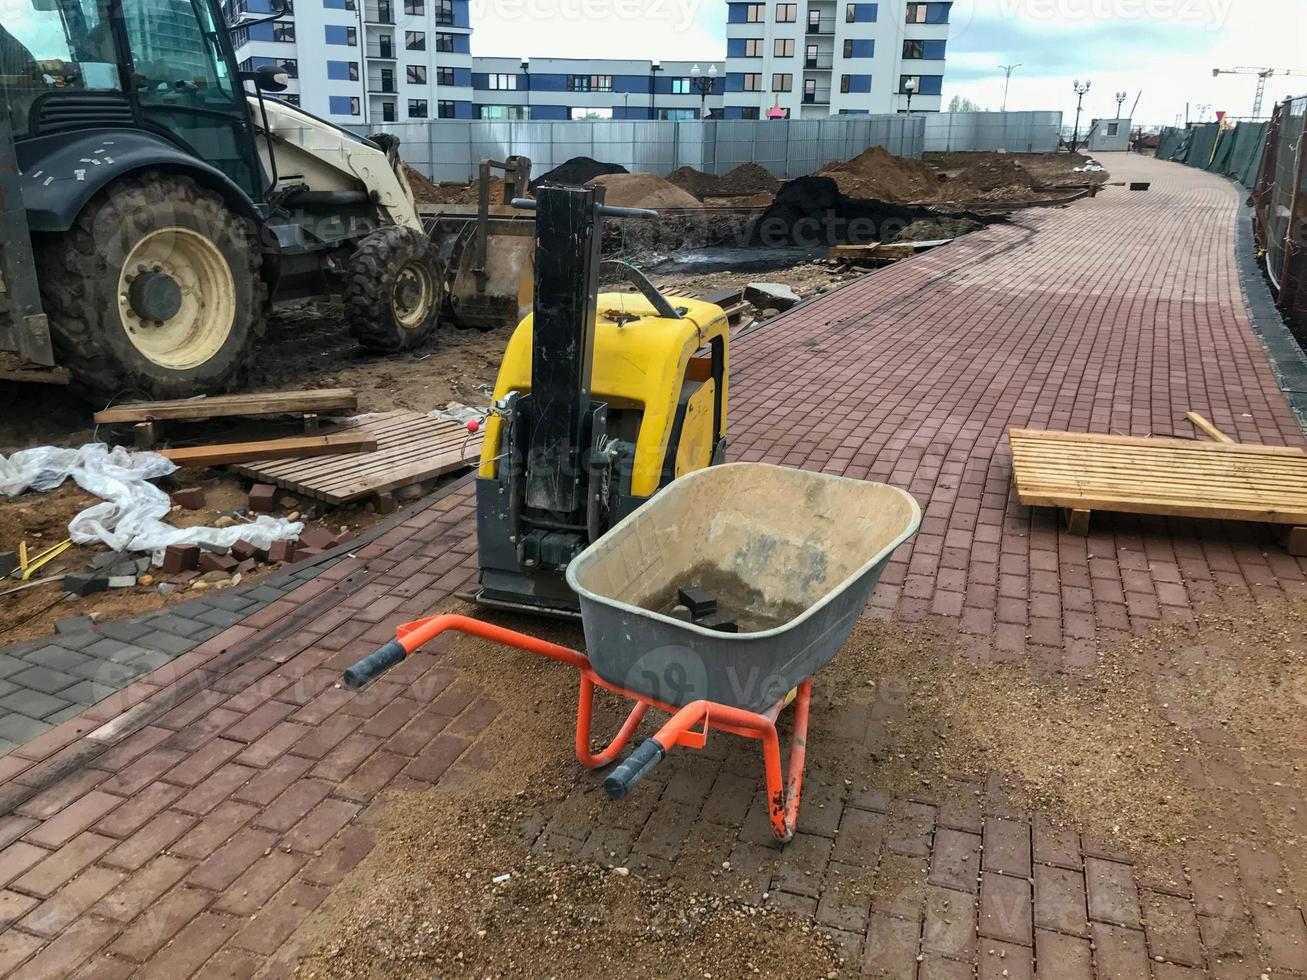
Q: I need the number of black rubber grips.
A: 2